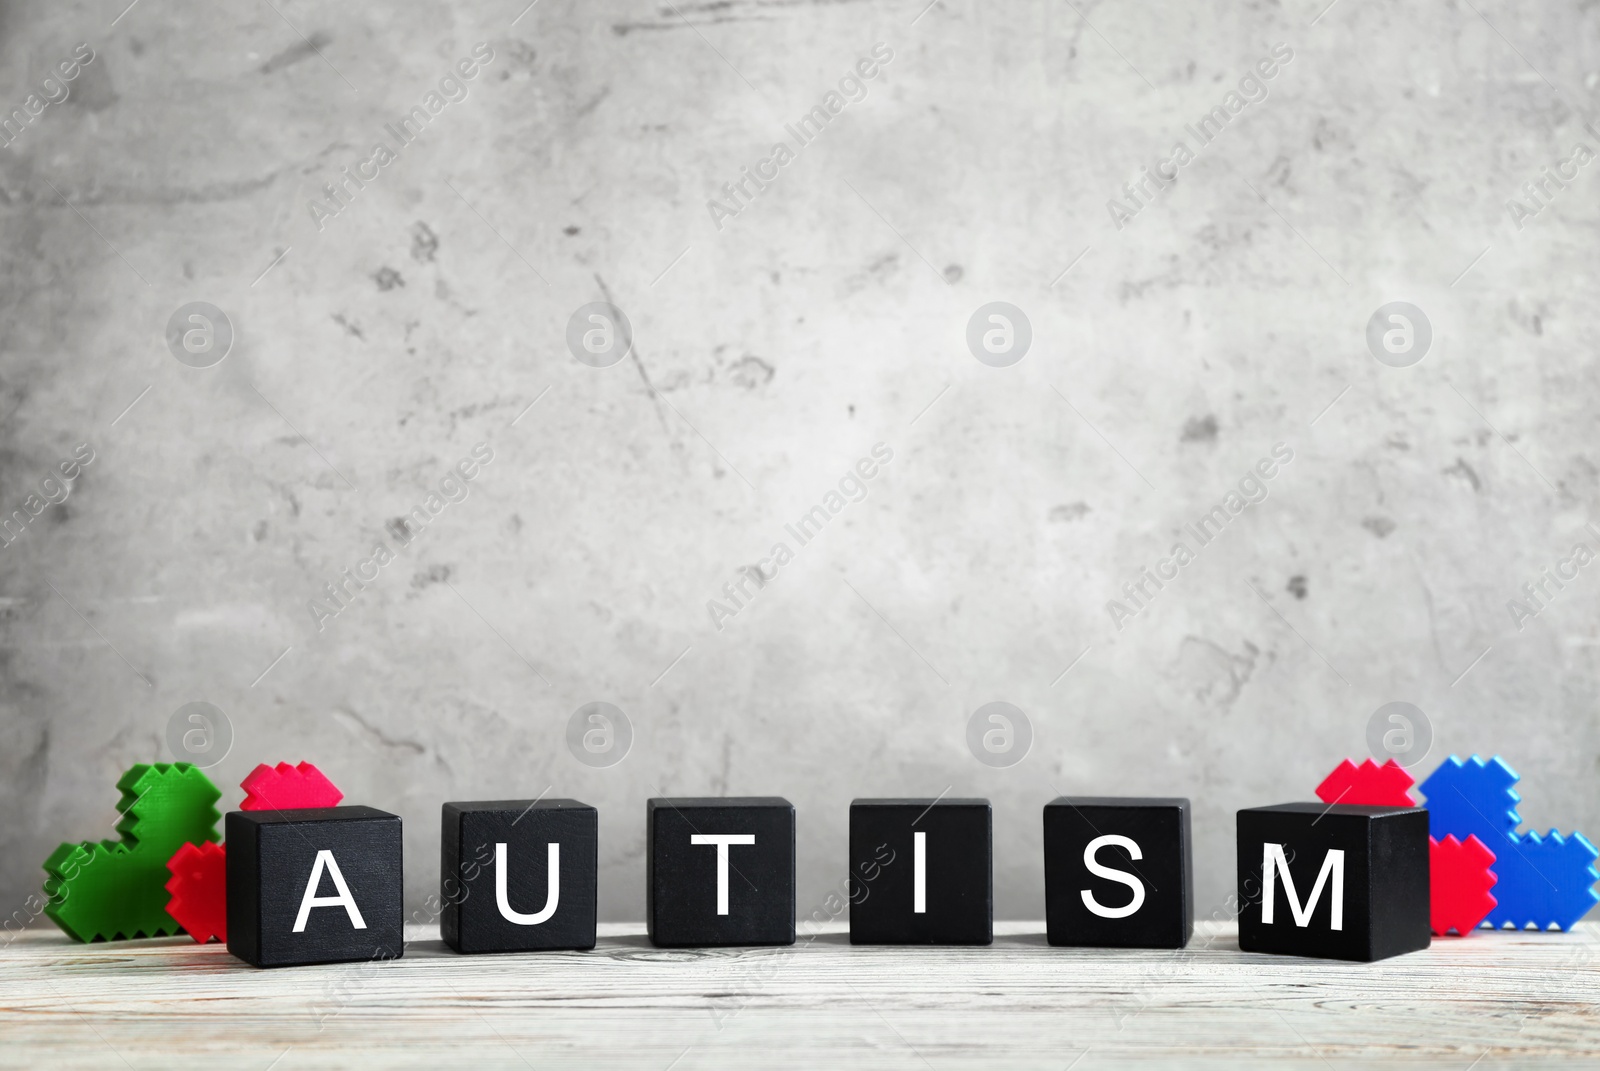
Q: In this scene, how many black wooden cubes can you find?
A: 6